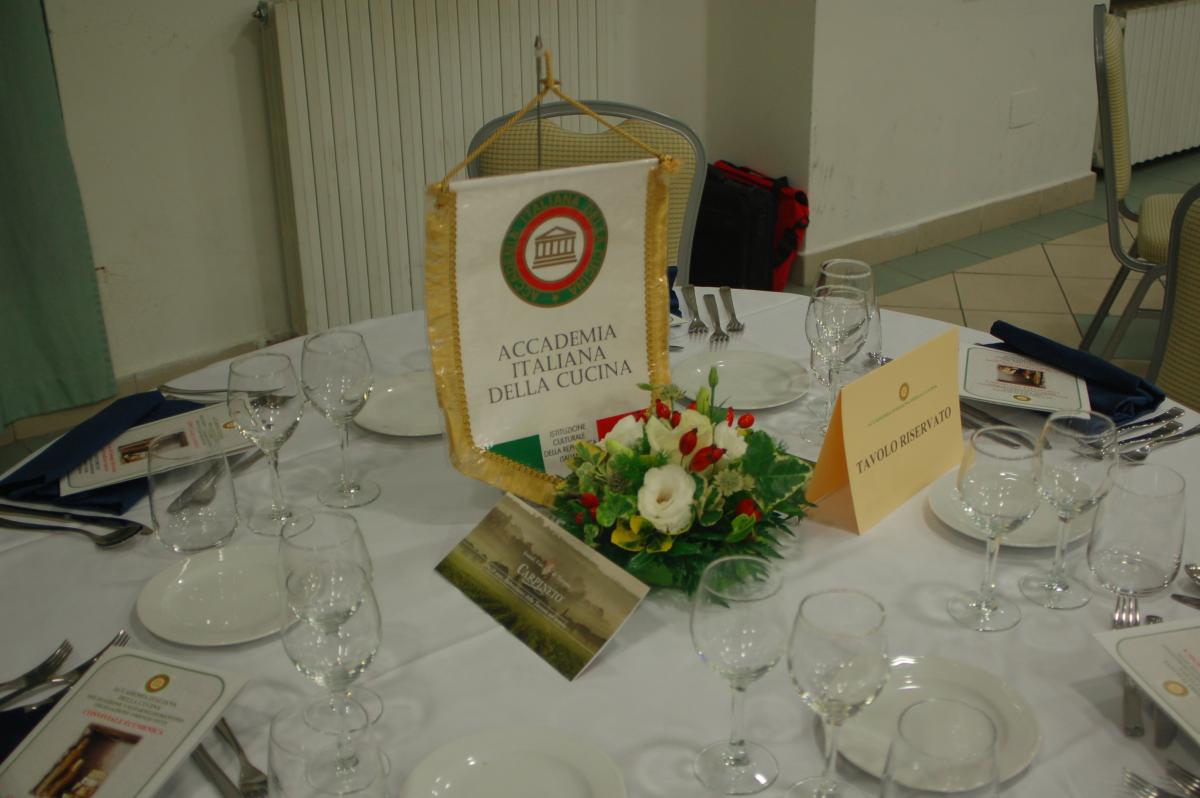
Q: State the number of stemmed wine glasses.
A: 10